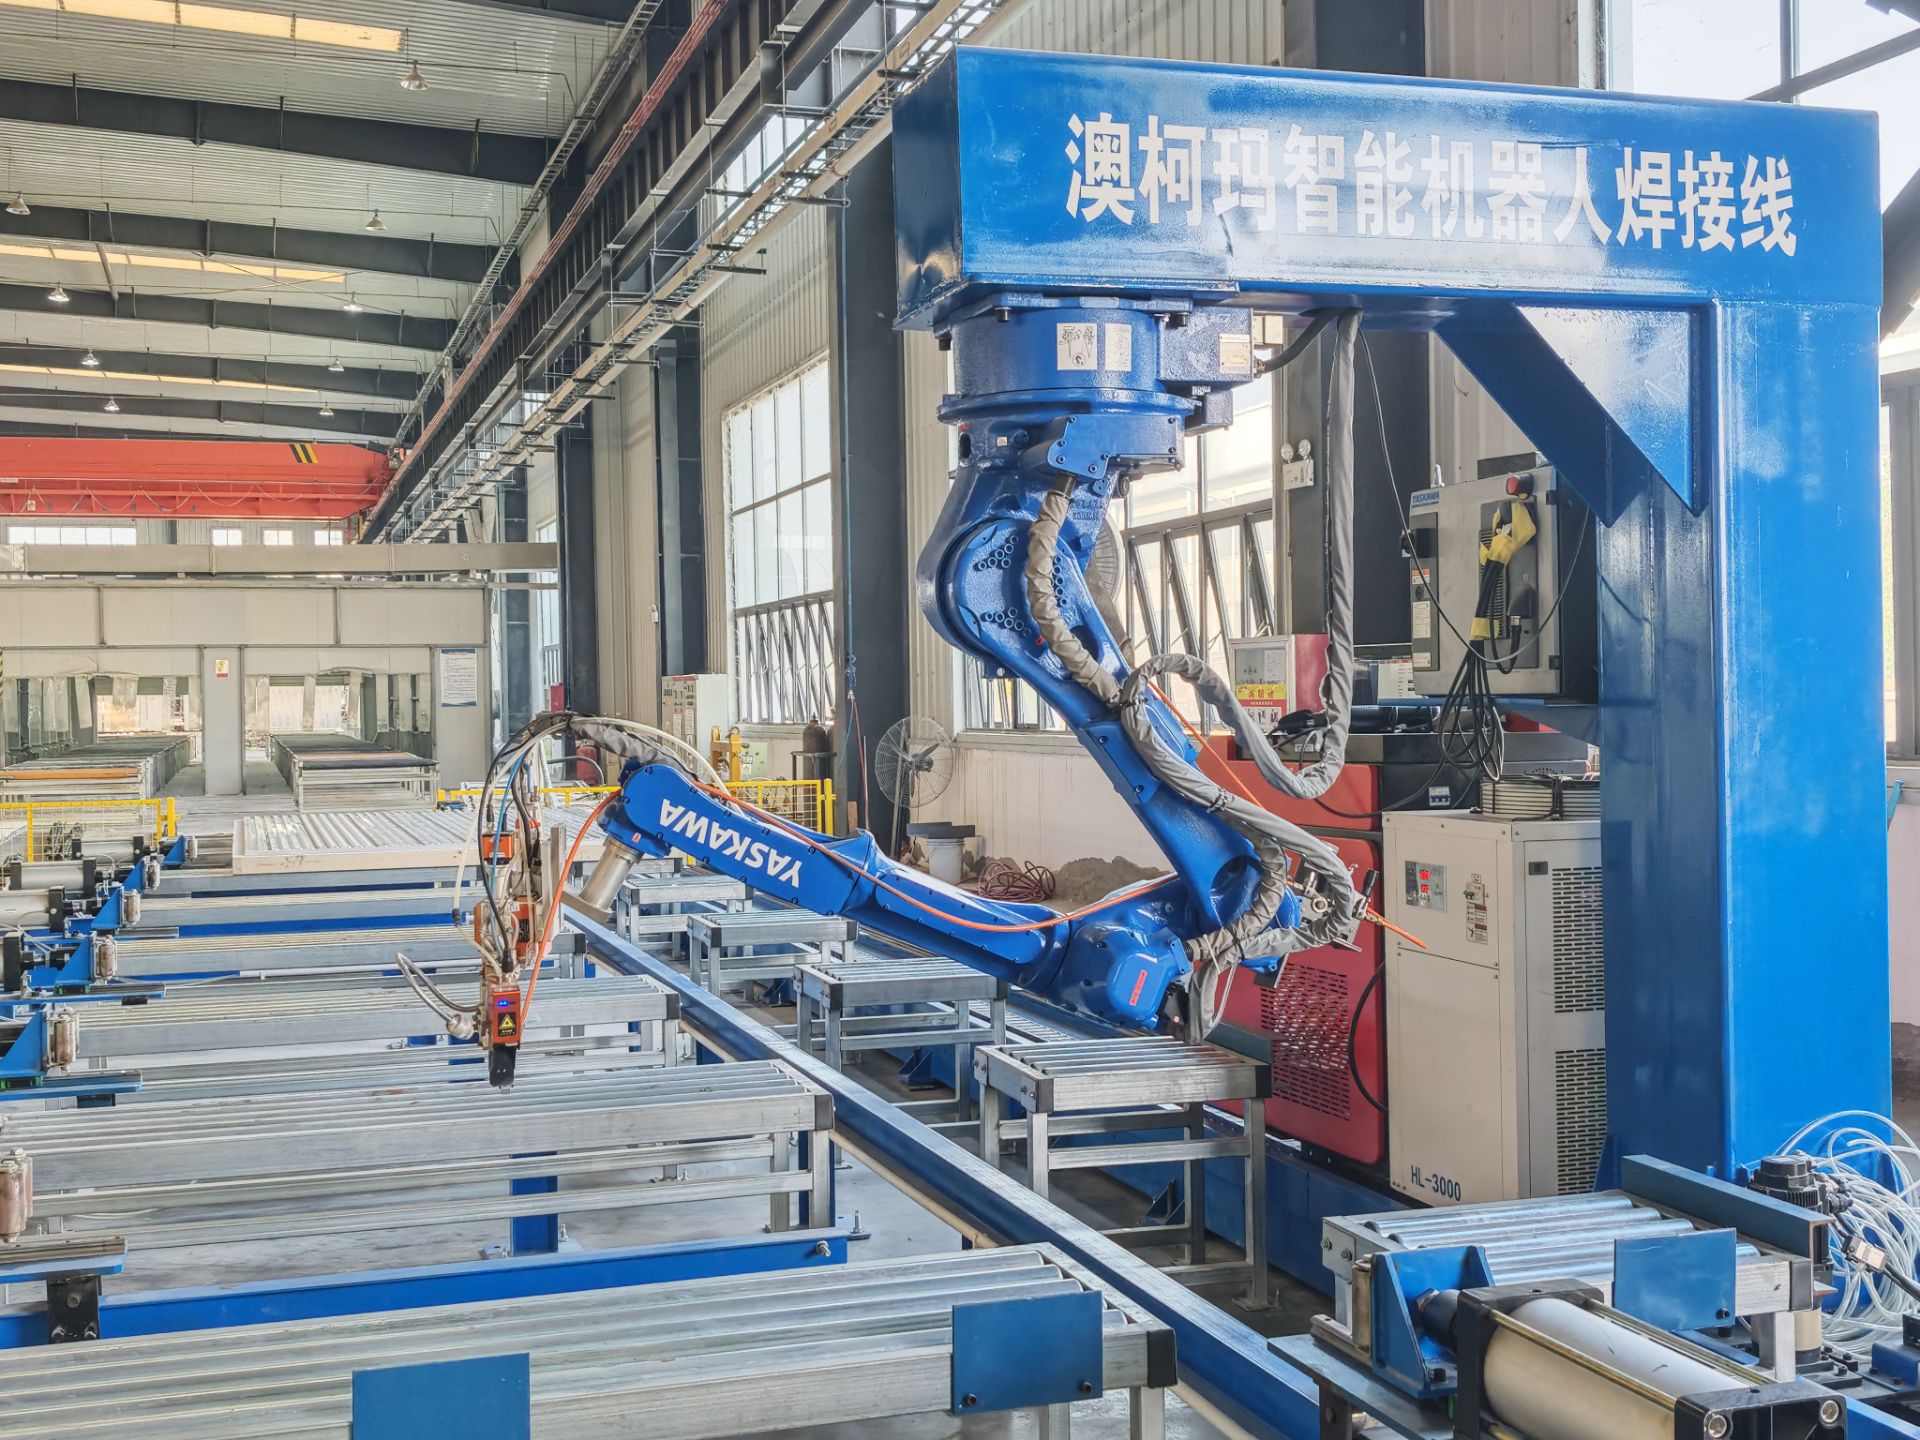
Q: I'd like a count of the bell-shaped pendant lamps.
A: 9